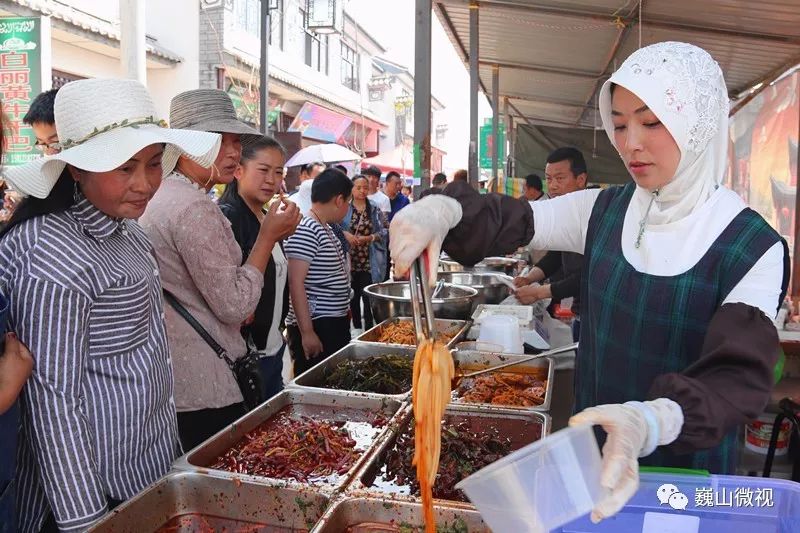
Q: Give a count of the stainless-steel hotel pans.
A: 7